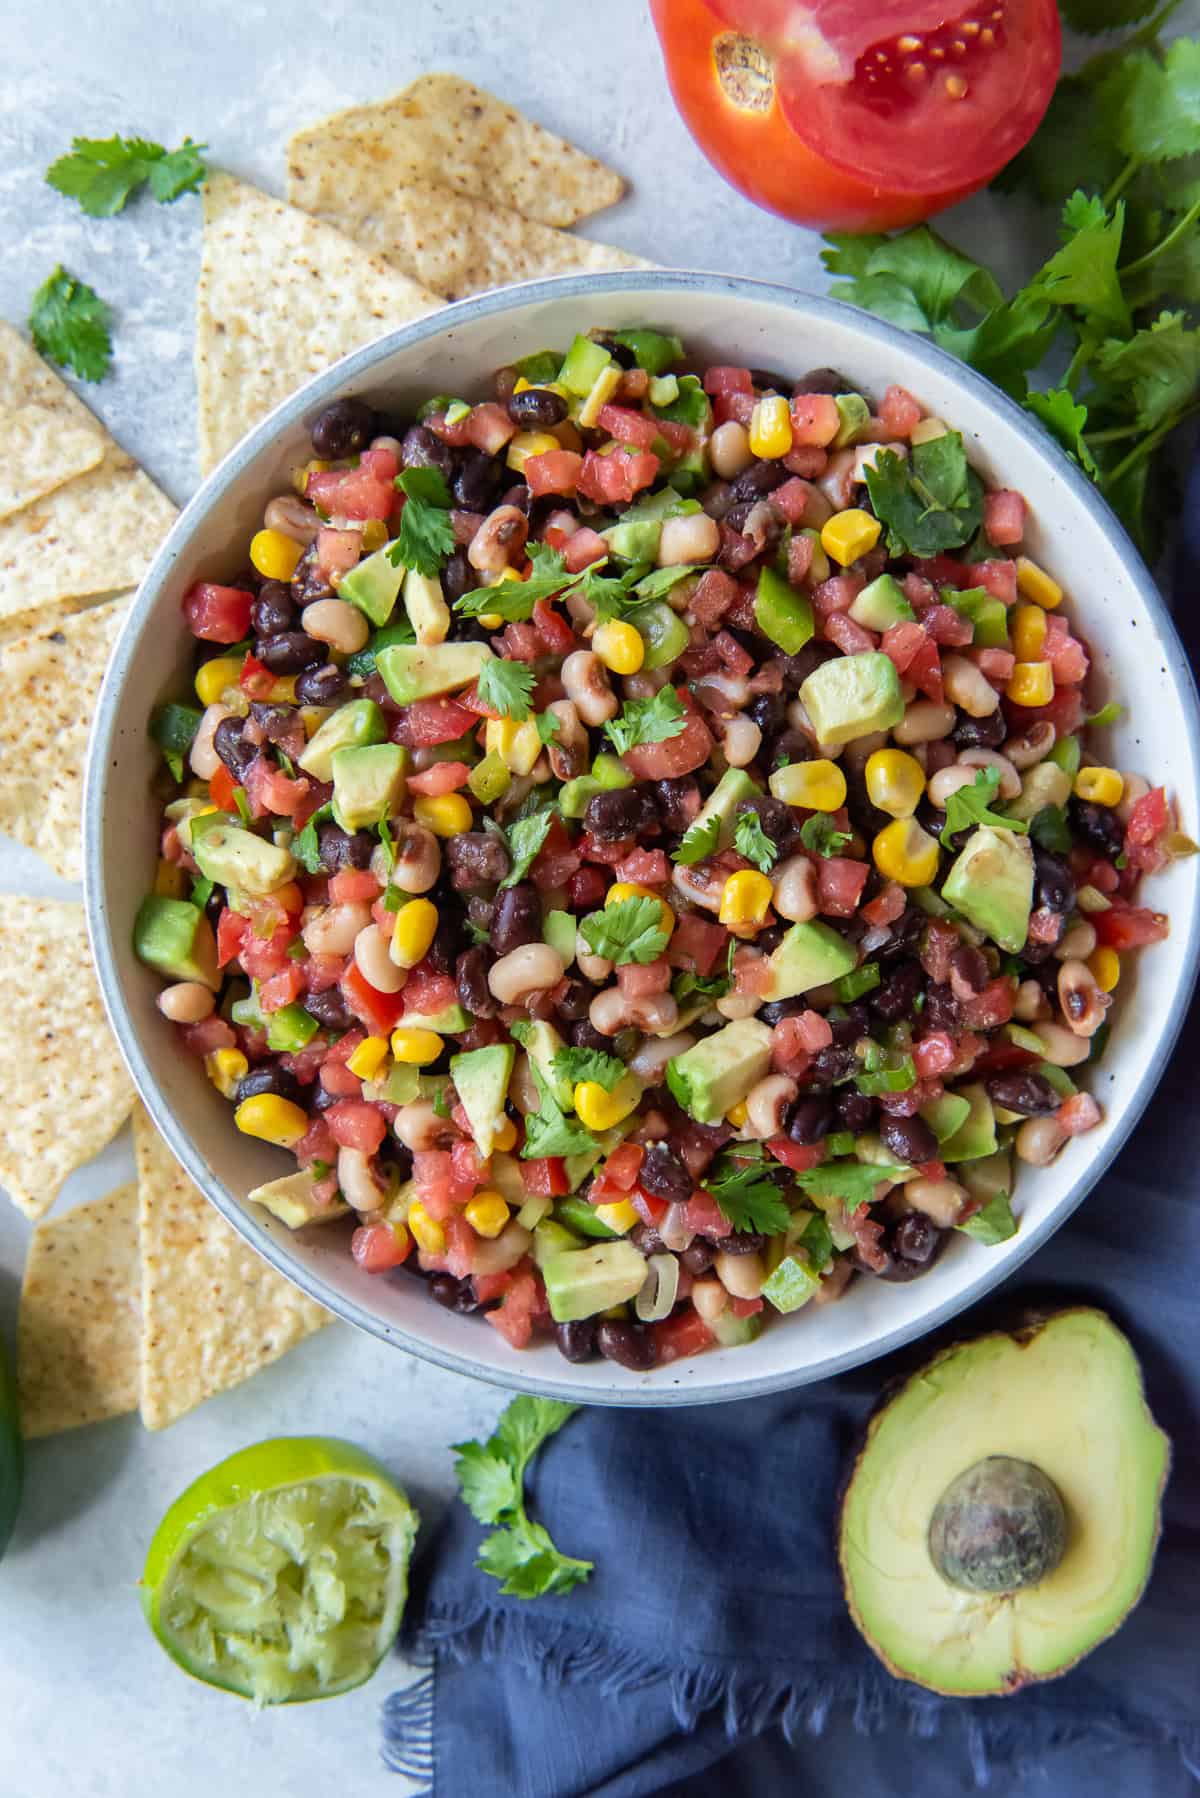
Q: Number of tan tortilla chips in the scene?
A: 9